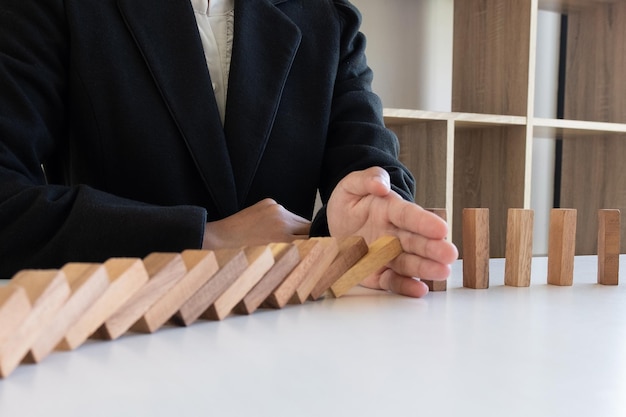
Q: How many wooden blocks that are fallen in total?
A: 13